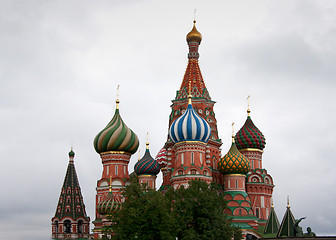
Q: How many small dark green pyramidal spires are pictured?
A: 2